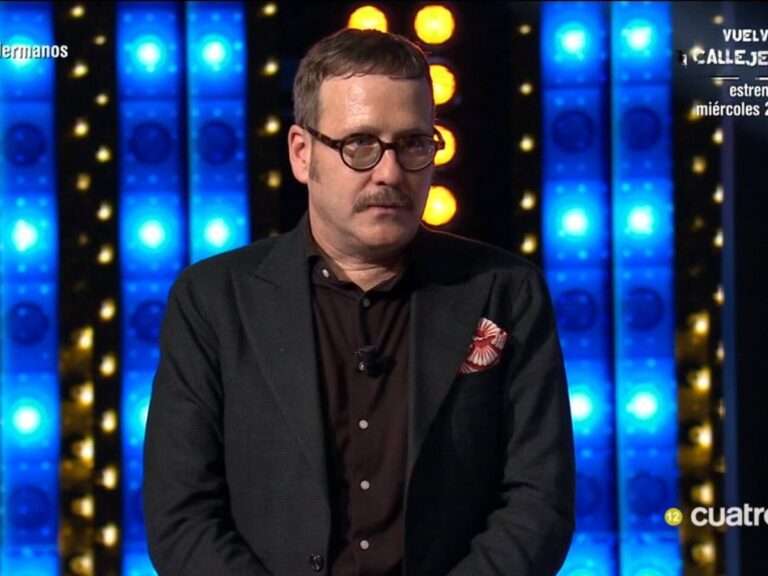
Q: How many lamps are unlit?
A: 12